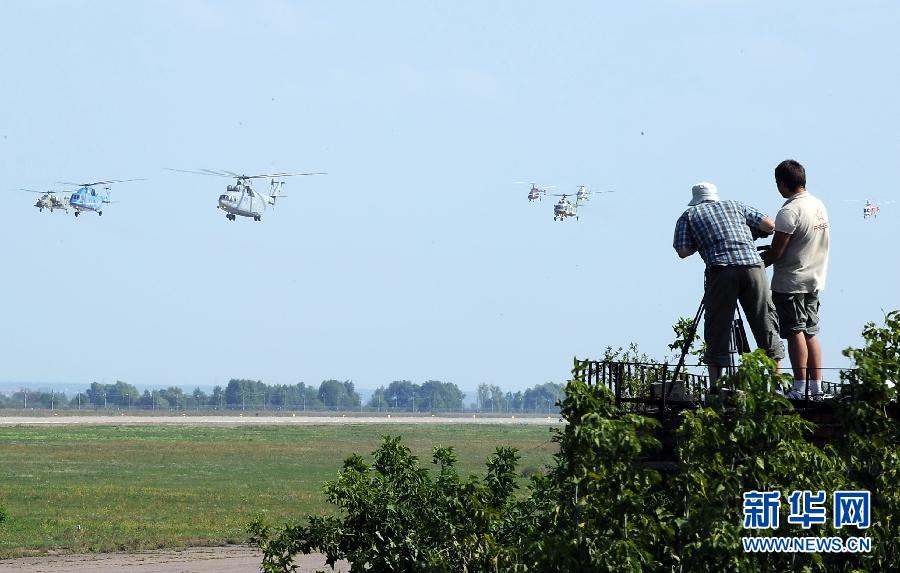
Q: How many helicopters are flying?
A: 7